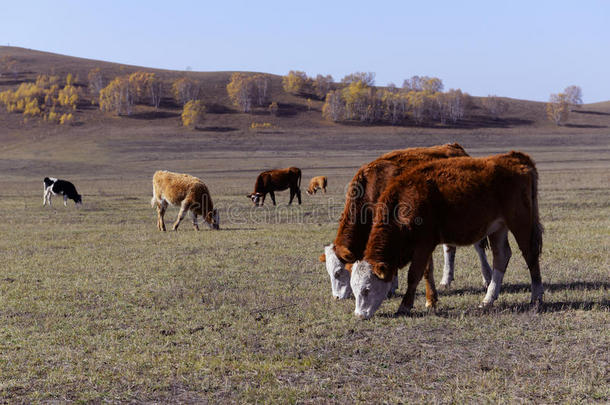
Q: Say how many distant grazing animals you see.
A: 4